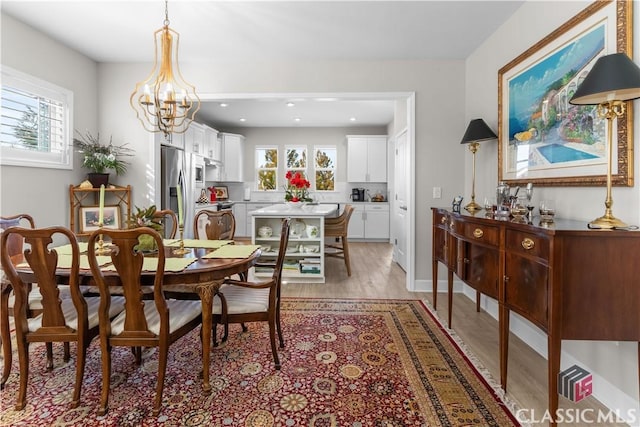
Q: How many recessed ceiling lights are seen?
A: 5